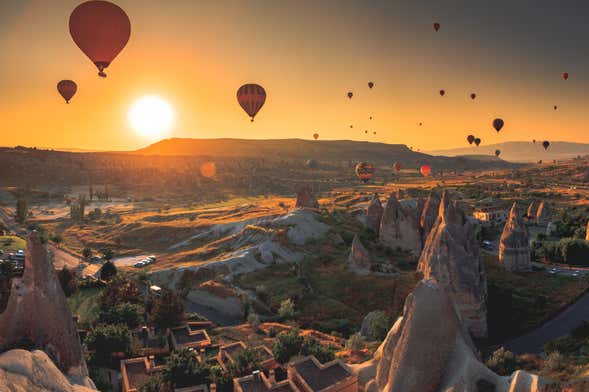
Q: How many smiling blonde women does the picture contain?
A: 0